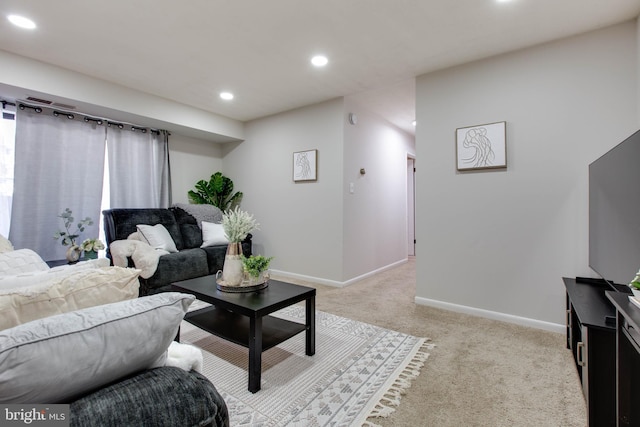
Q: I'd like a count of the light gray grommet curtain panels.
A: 2